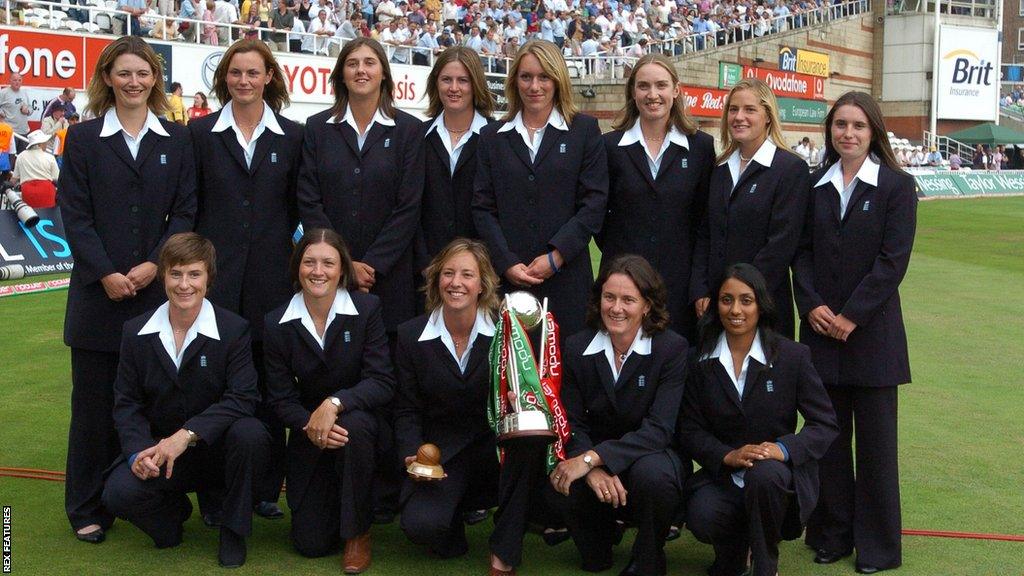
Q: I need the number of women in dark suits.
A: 13